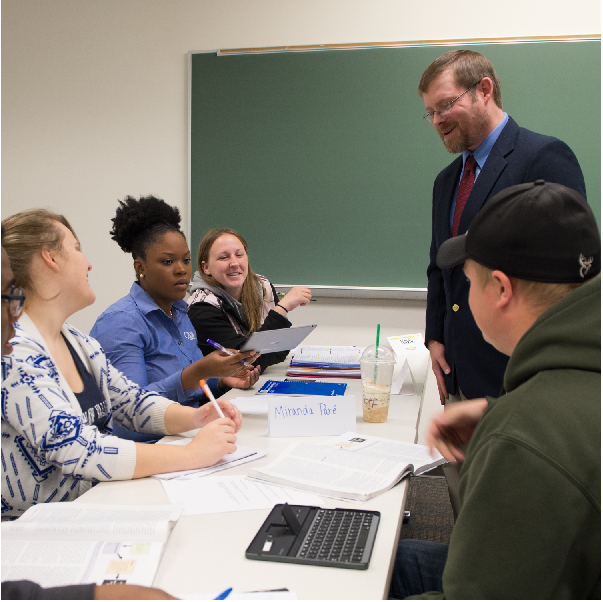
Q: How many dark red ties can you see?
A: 1